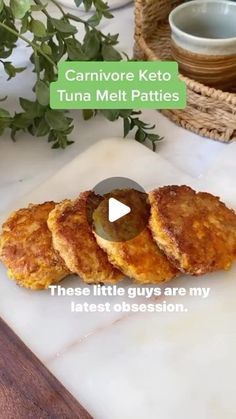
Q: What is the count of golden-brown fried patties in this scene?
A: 4